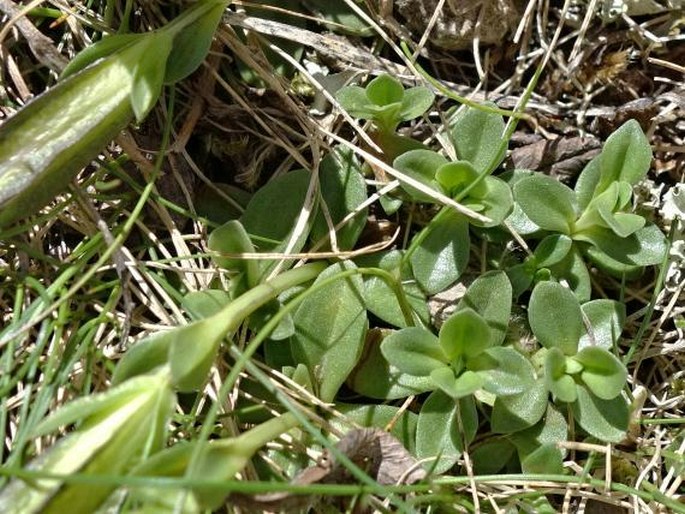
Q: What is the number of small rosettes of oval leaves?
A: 5